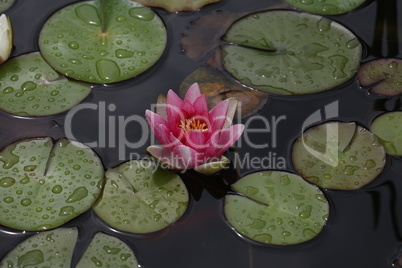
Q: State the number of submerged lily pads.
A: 2